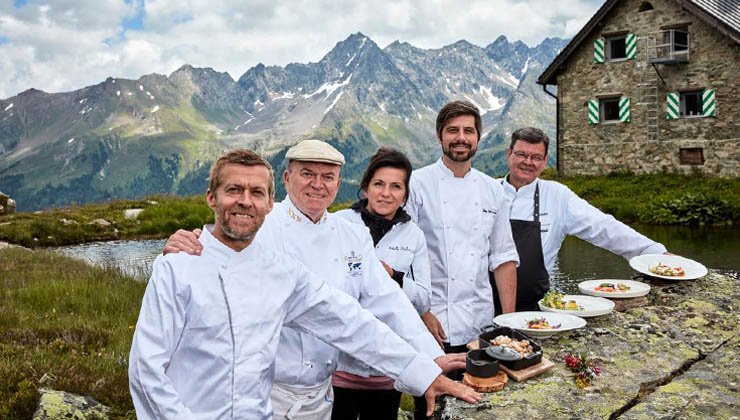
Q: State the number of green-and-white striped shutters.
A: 6